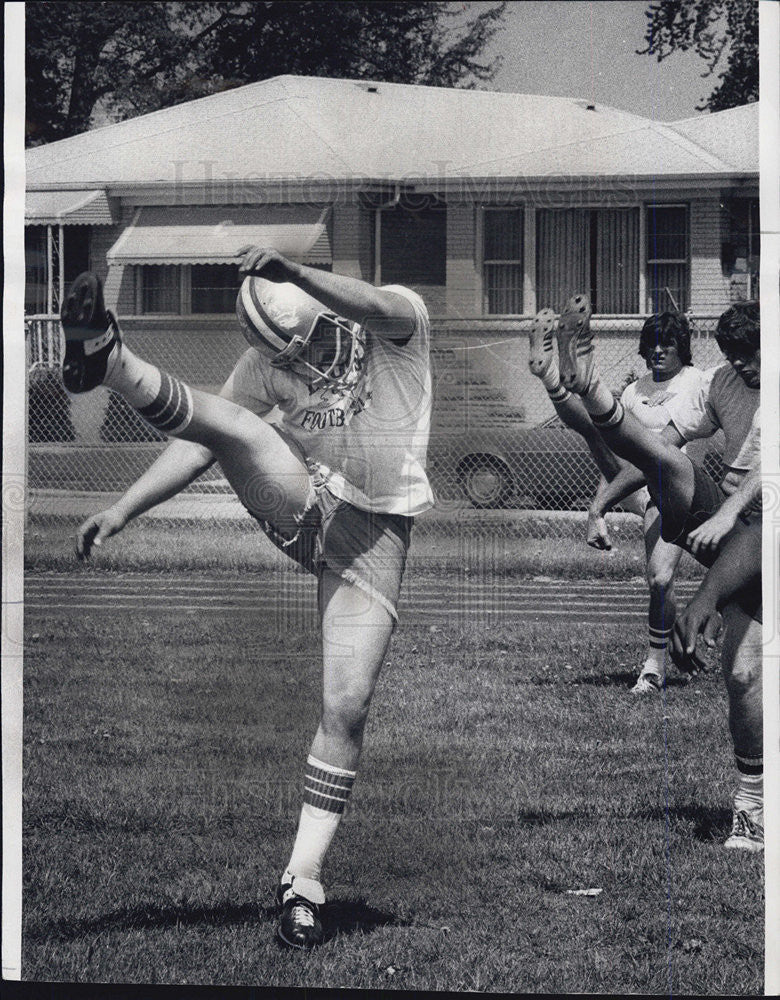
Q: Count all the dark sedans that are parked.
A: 1